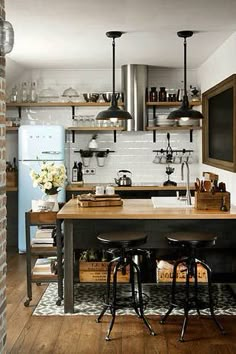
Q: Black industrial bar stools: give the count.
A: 2